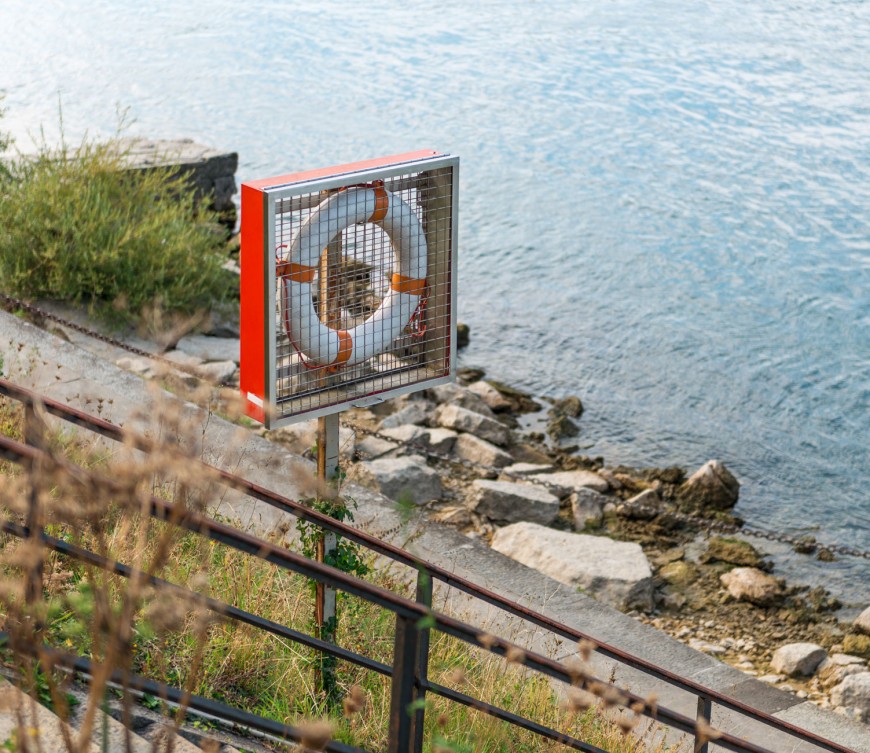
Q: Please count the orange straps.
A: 4